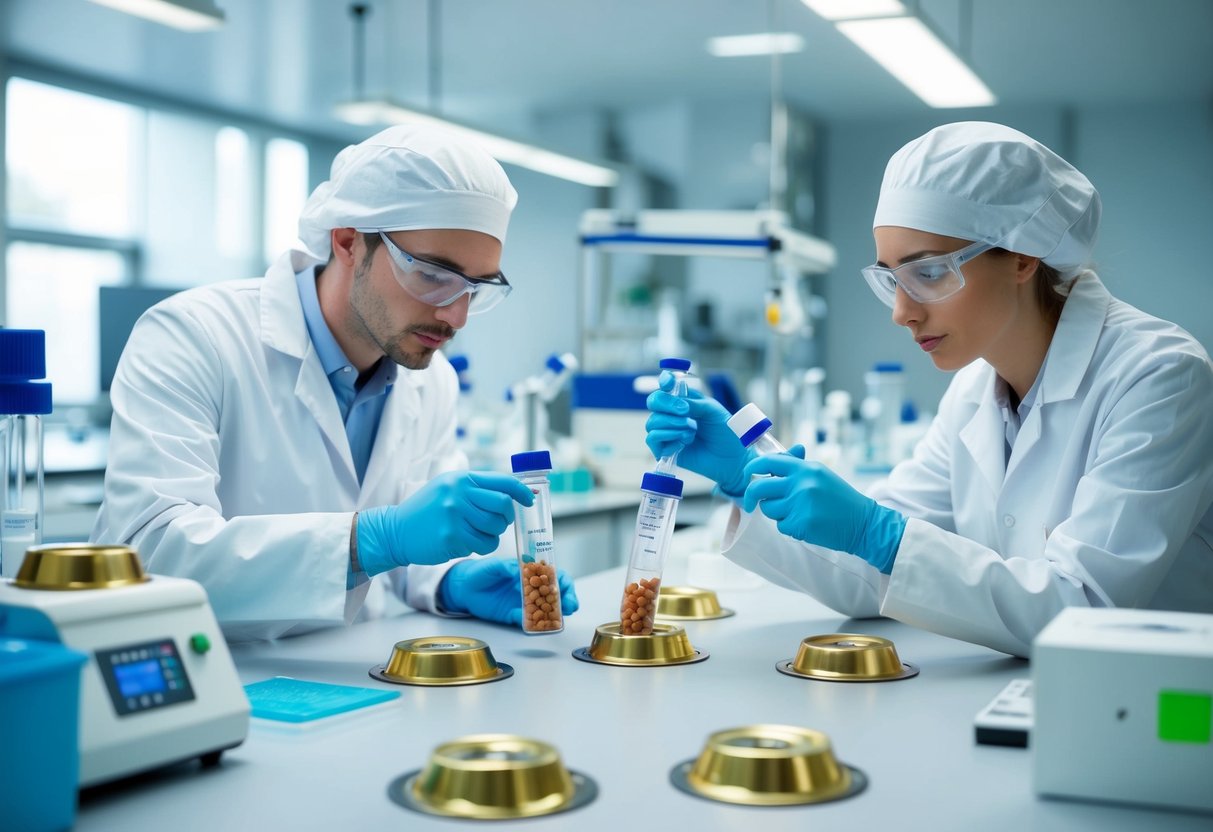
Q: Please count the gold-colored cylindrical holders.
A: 7